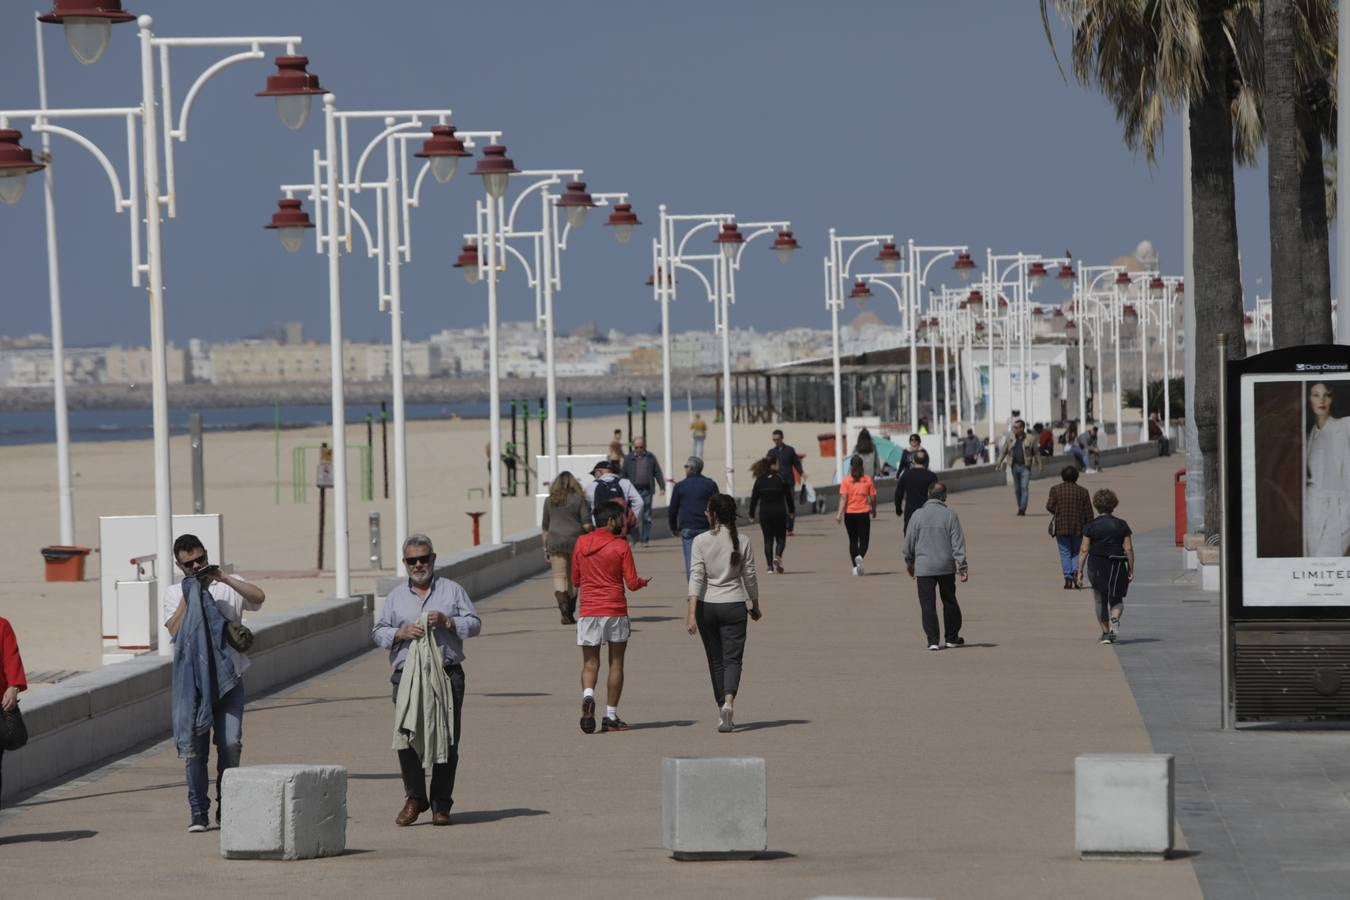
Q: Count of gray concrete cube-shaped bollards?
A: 3